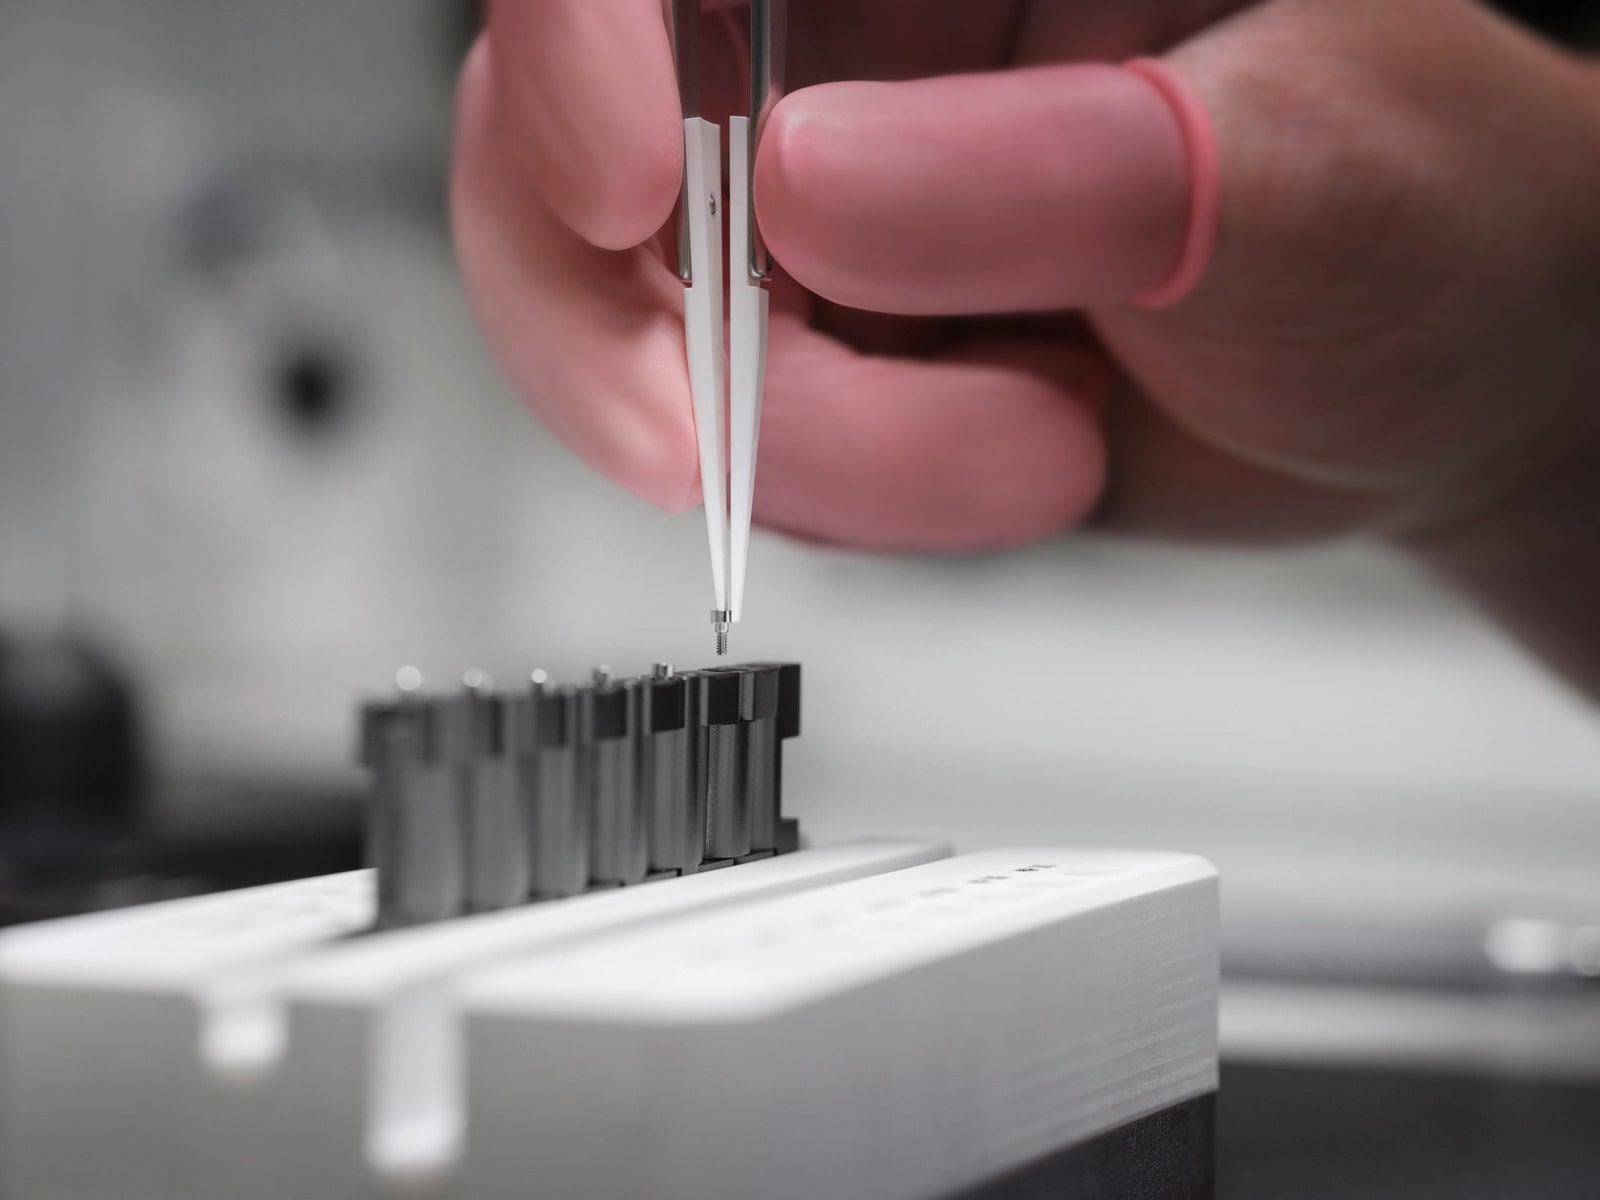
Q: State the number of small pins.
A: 6